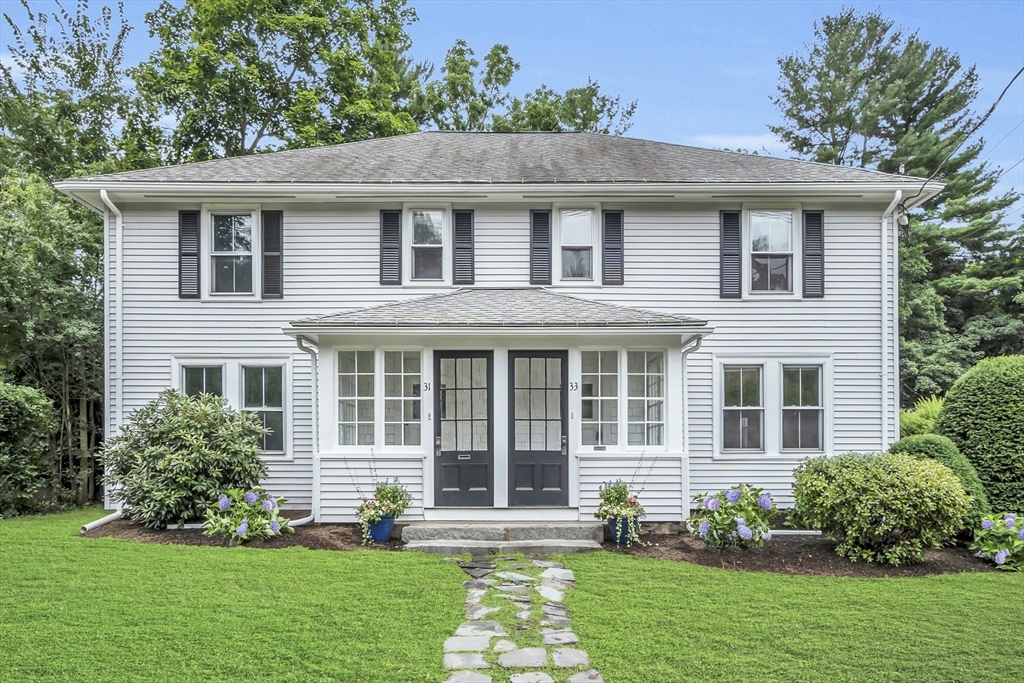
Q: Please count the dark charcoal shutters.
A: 8